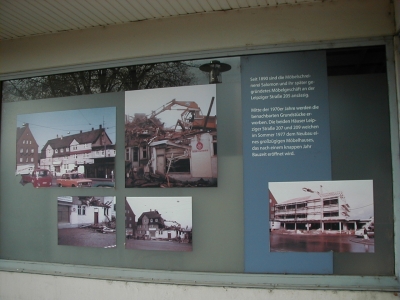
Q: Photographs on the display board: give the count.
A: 5